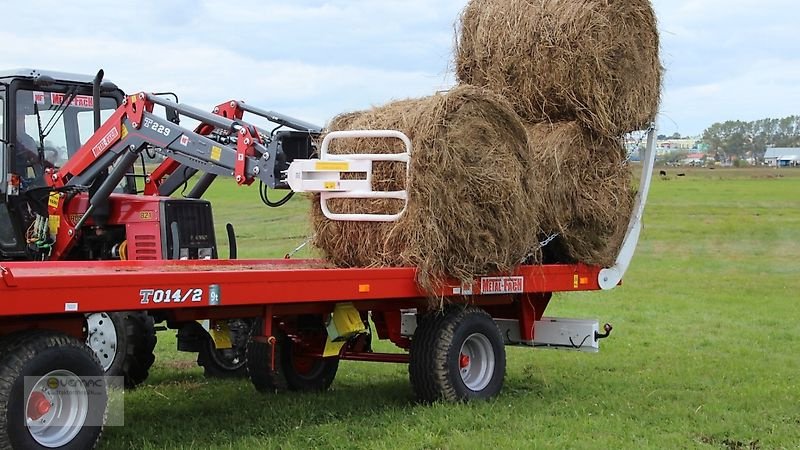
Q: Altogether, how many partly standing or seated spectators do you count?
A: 0